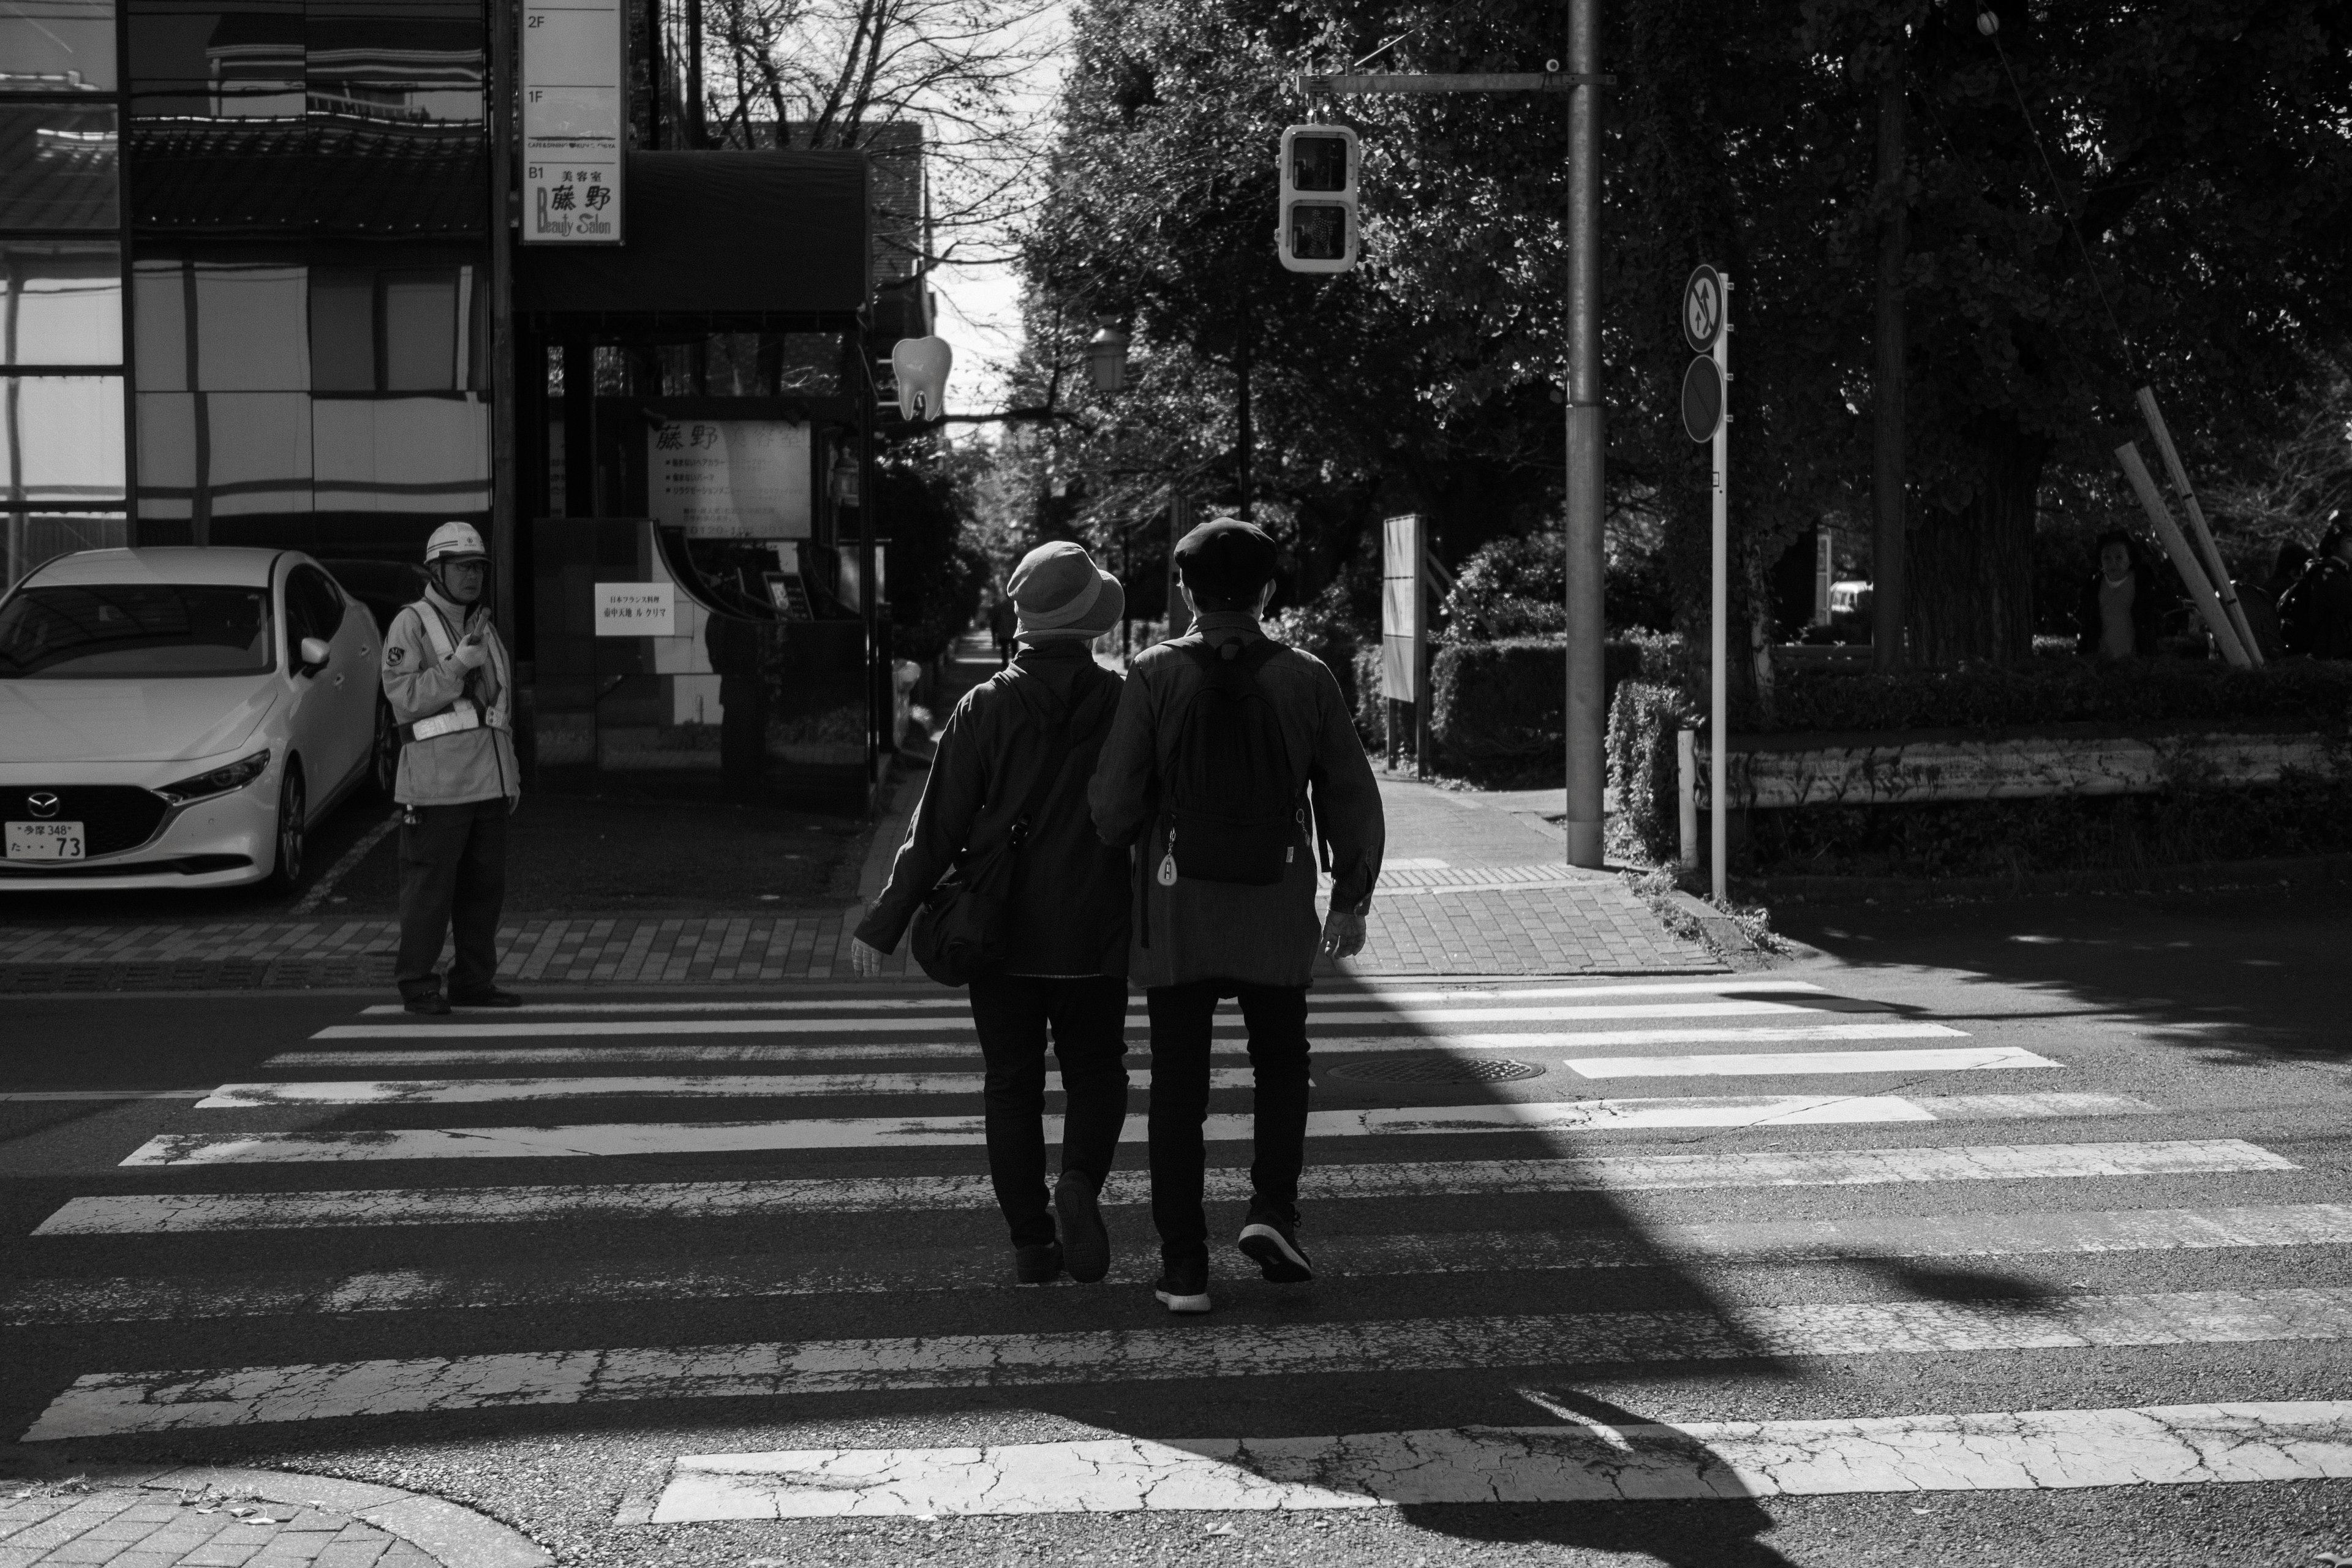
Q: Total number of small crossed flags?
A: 0